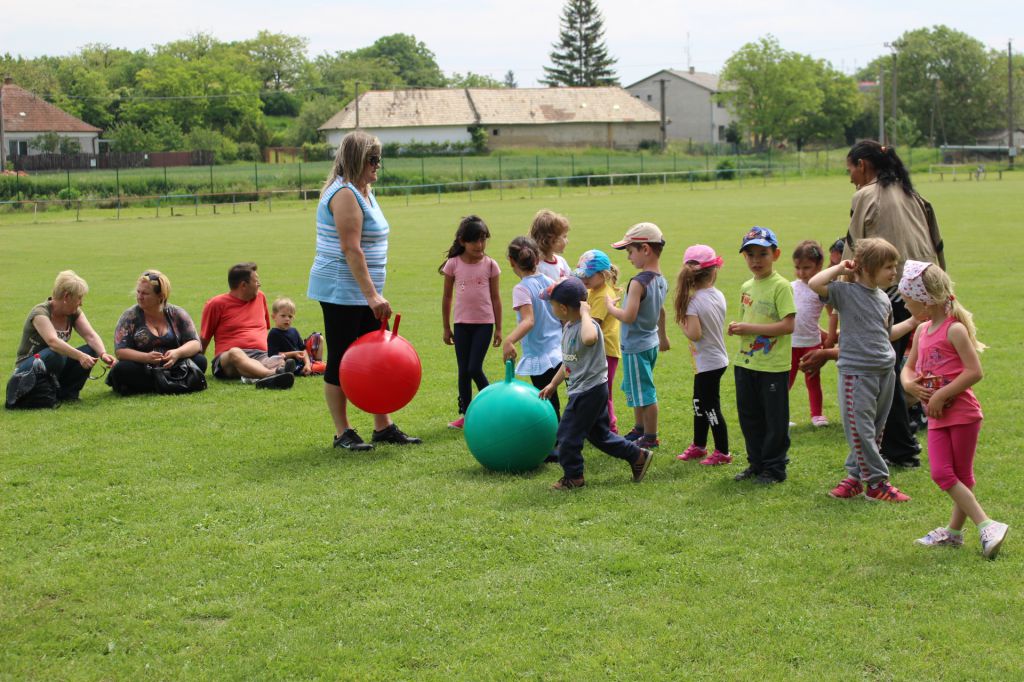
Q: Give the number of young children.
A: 13